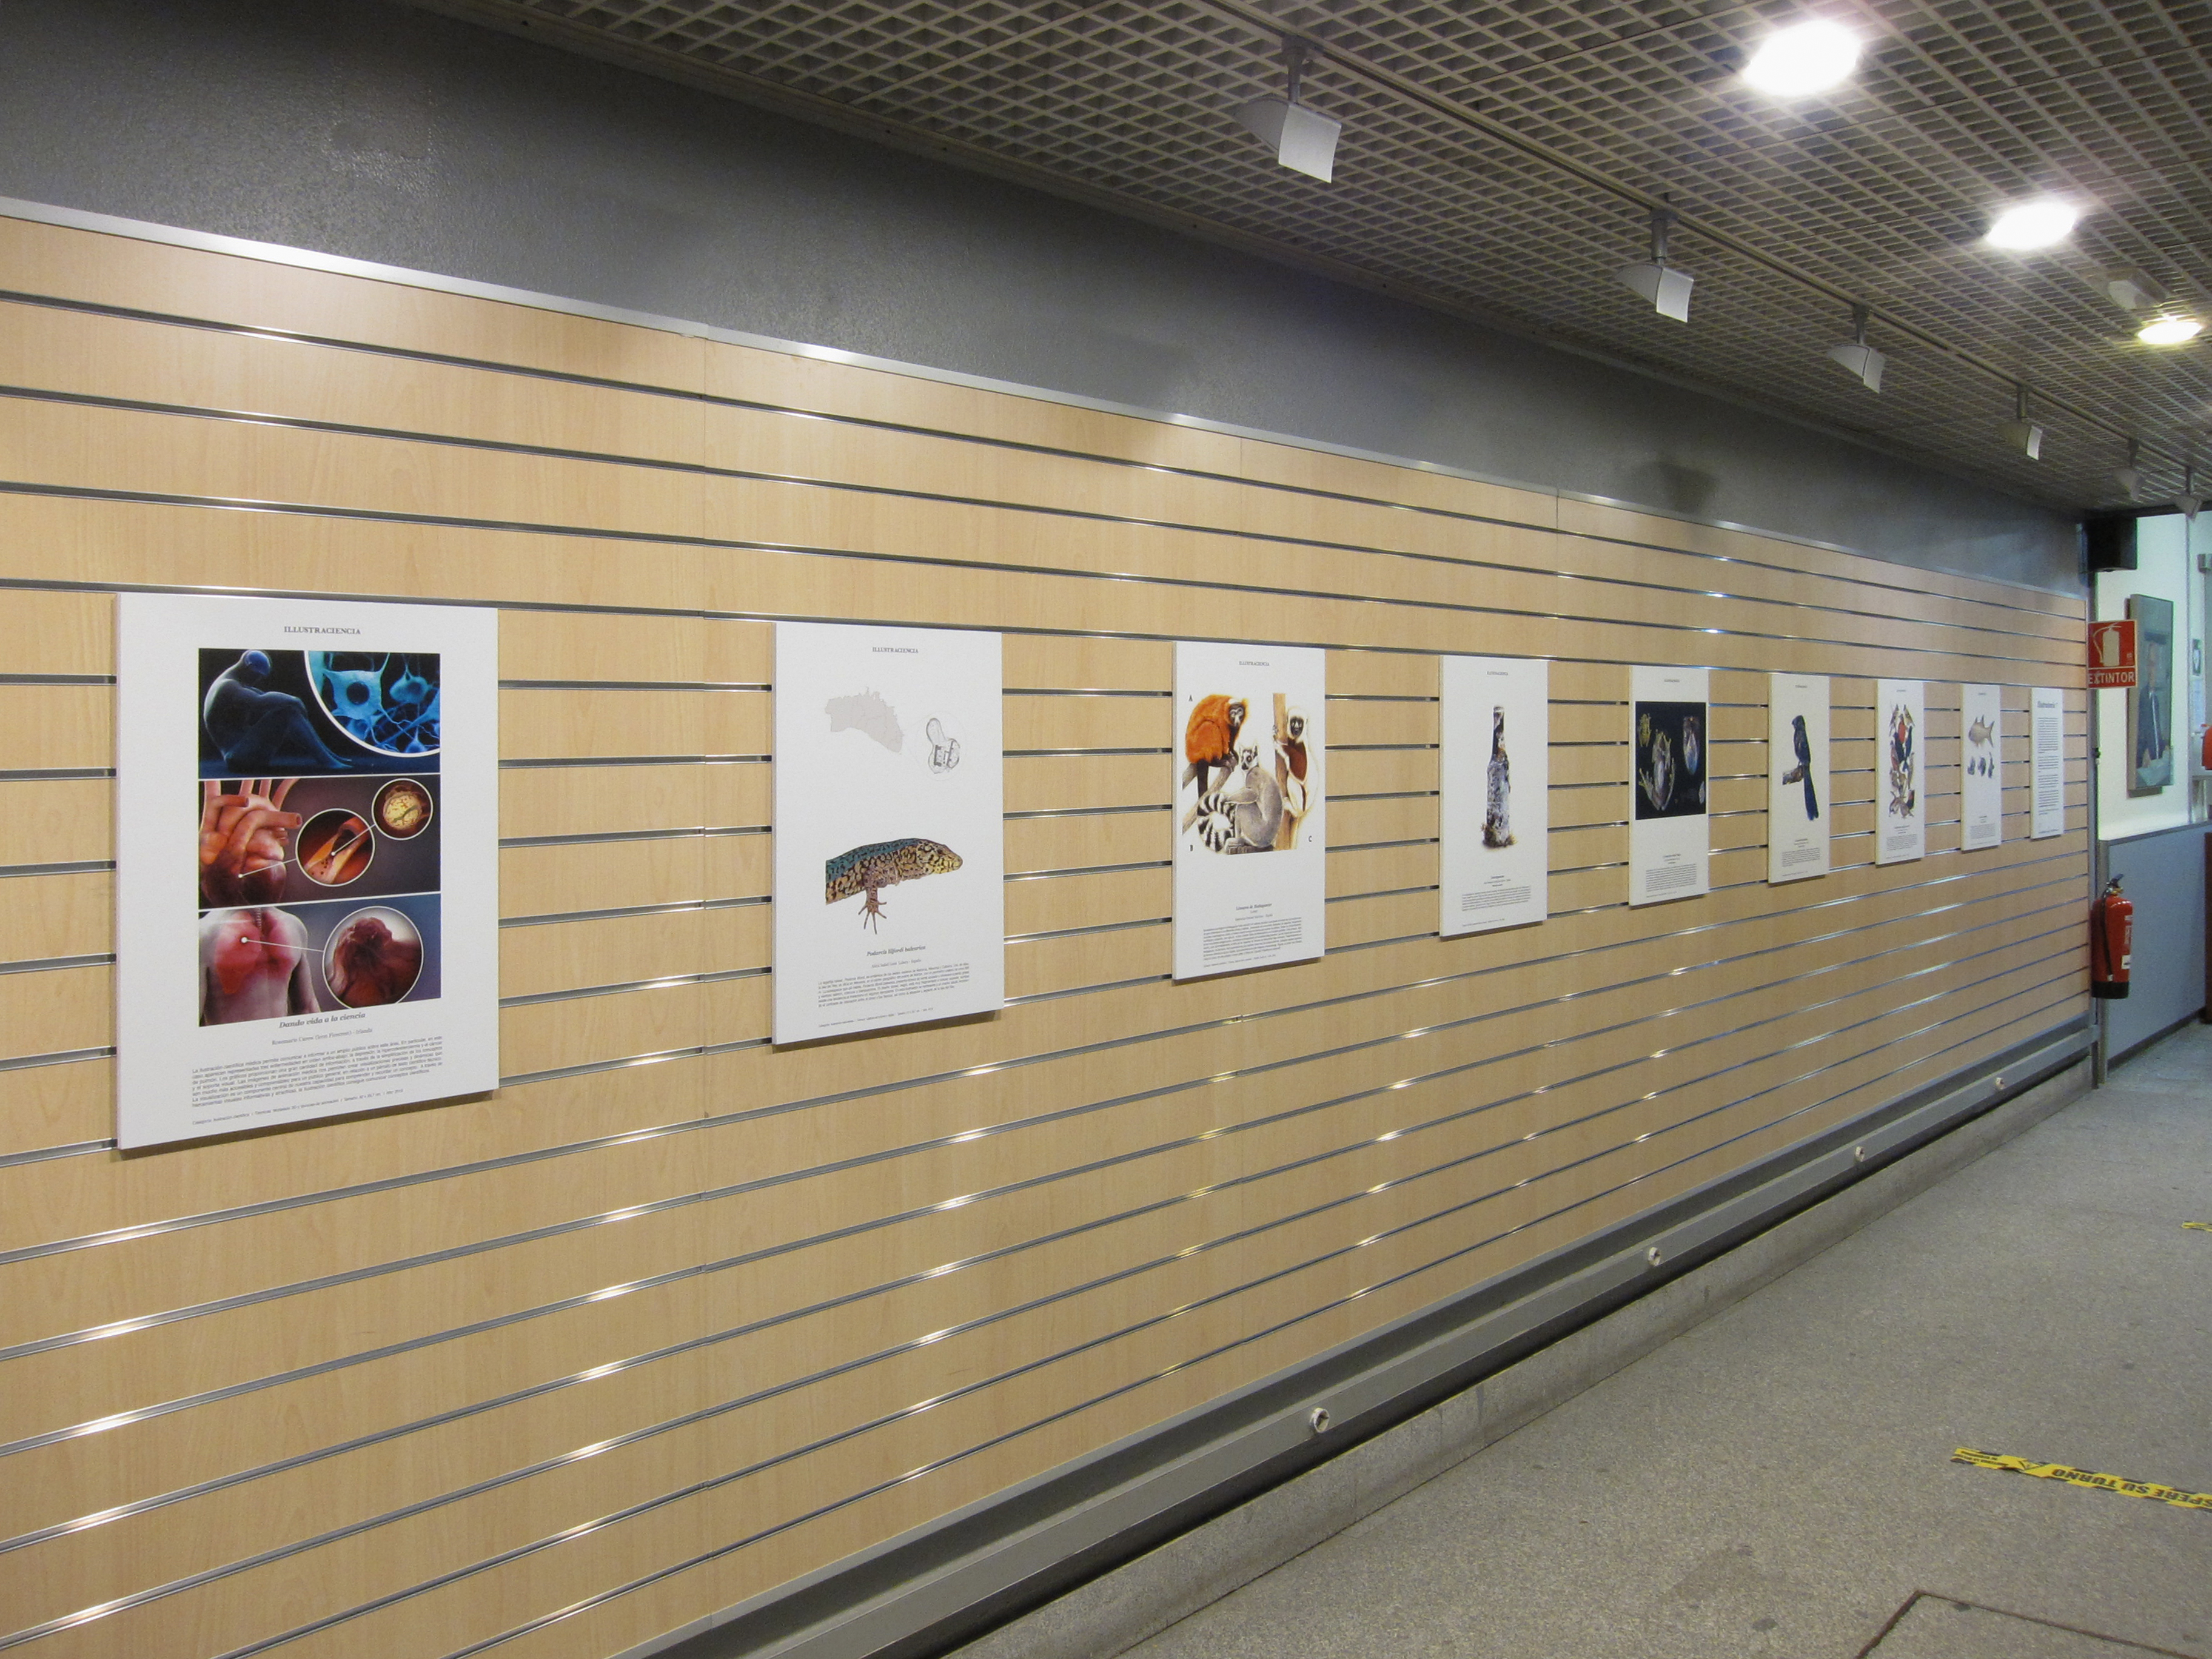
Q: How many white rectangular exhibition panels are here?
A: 9